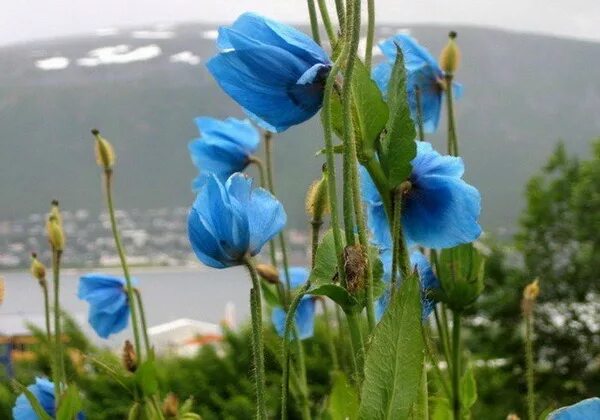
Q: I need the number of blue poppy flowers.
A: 10